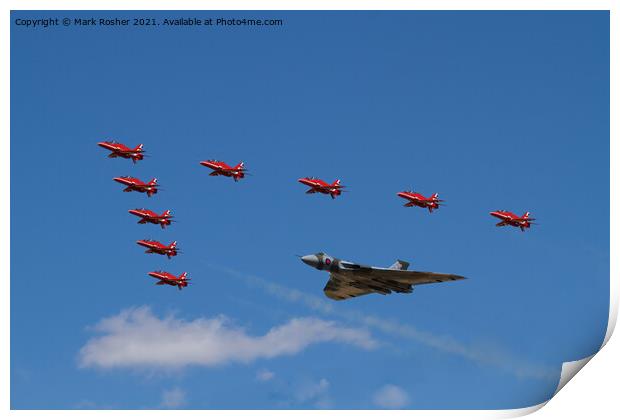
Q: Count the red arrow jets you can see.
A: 9